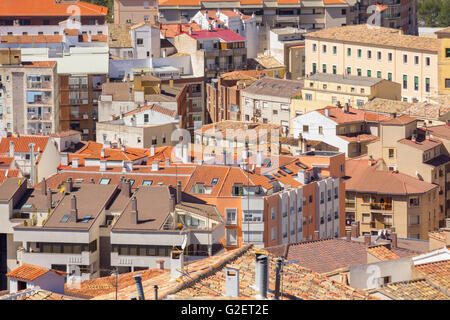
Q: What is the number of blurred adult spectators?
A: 0